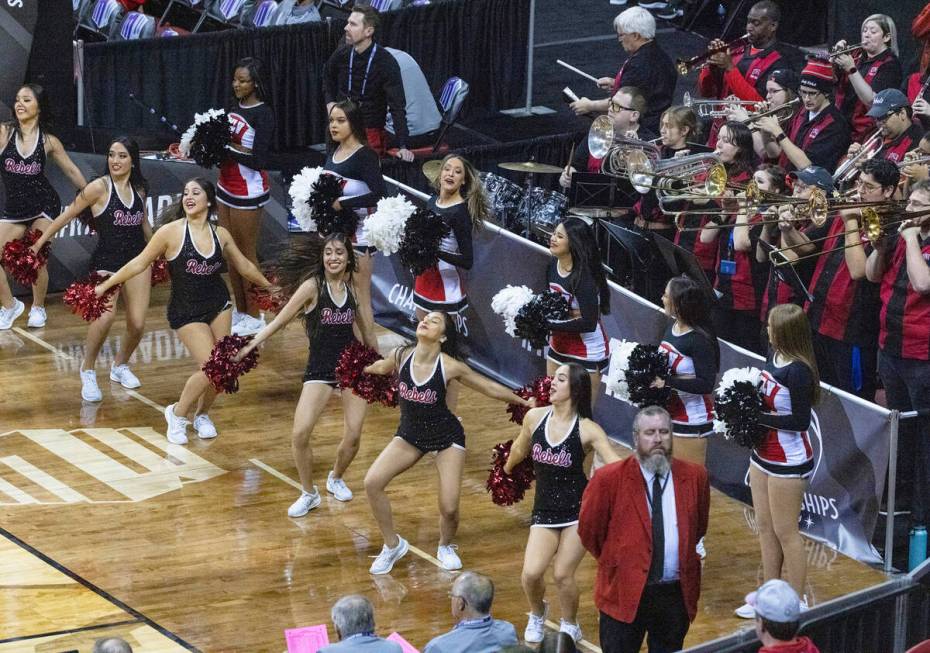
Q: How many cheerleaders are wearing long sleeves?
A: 6